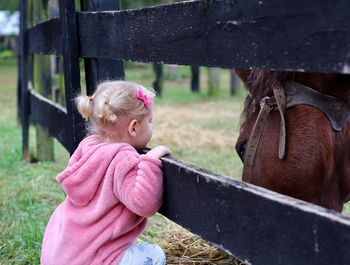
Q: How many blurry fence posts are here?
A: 4